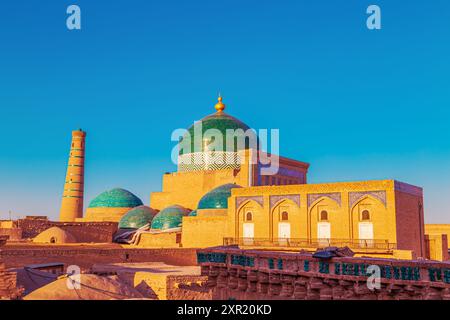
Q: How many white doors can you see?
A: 4